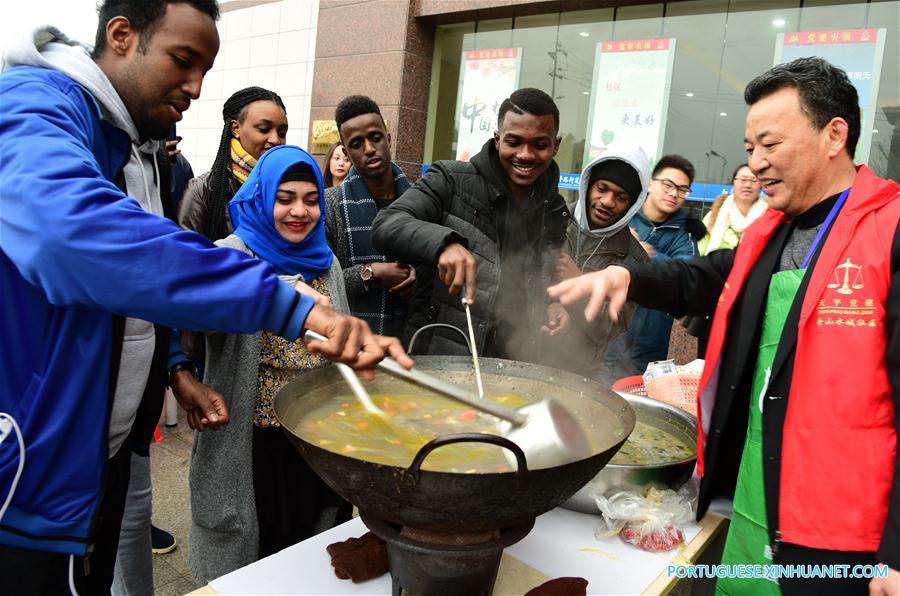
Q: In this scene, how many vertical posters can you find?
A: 3